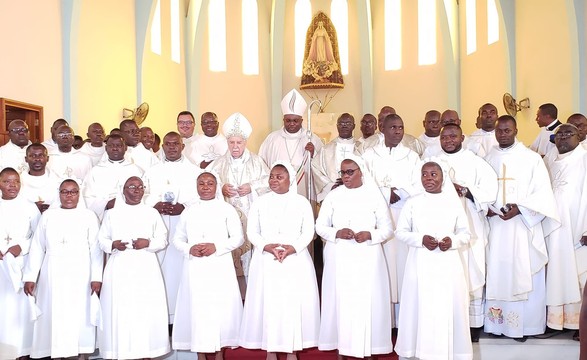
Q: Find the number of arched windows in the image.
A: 10